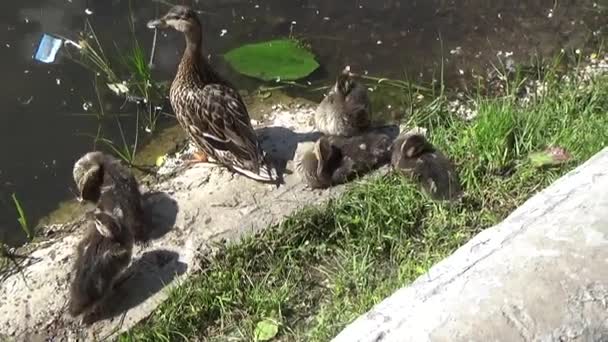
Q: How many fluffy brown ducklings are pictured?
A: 5